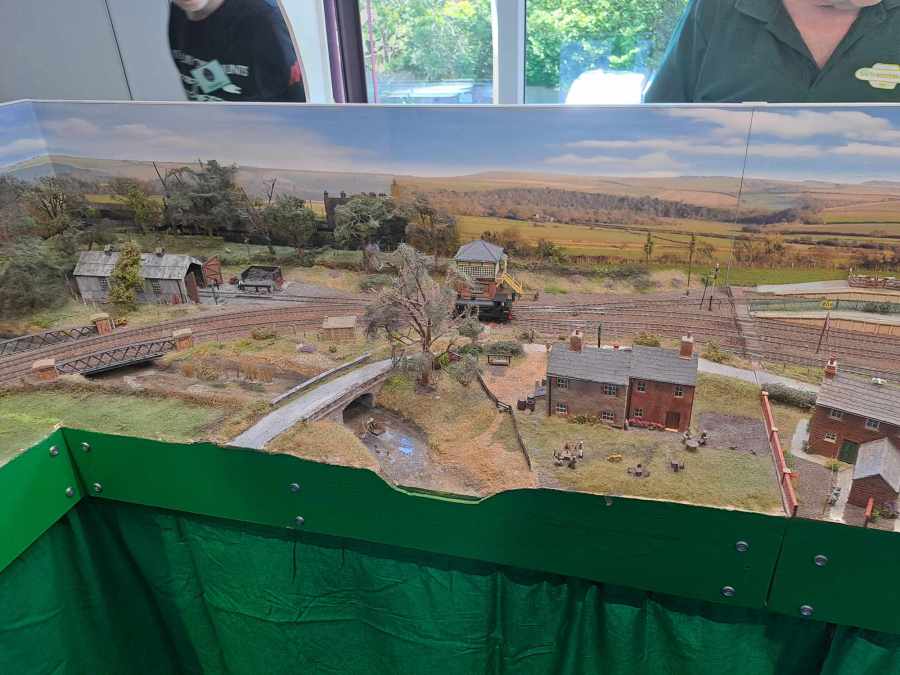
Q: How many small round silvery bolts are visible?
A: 10